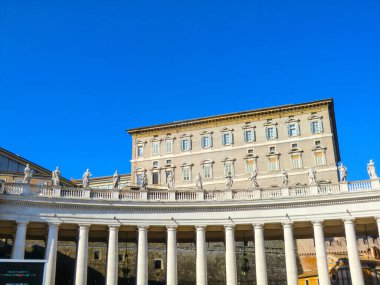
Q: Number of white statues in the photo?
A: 13